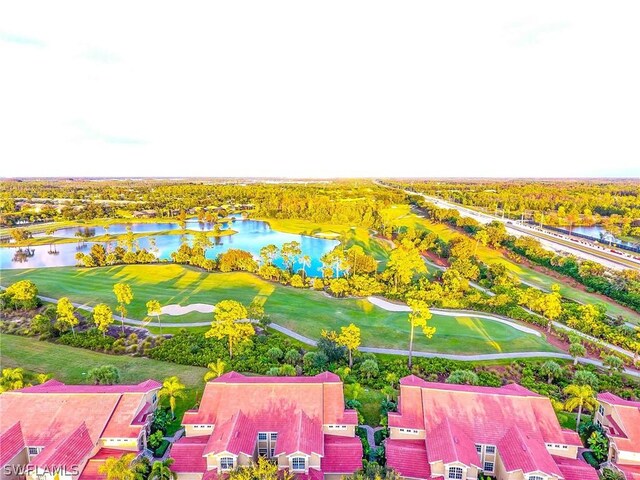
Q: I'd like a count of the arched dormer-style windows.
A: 4